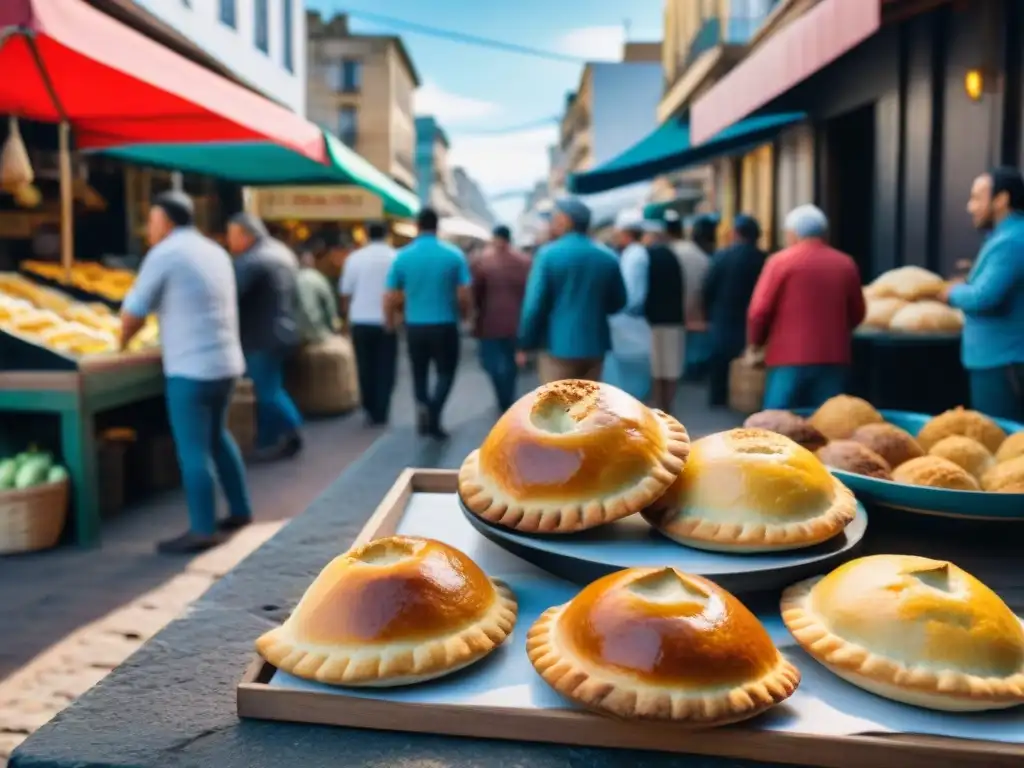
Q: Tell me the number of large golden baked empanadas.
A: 5